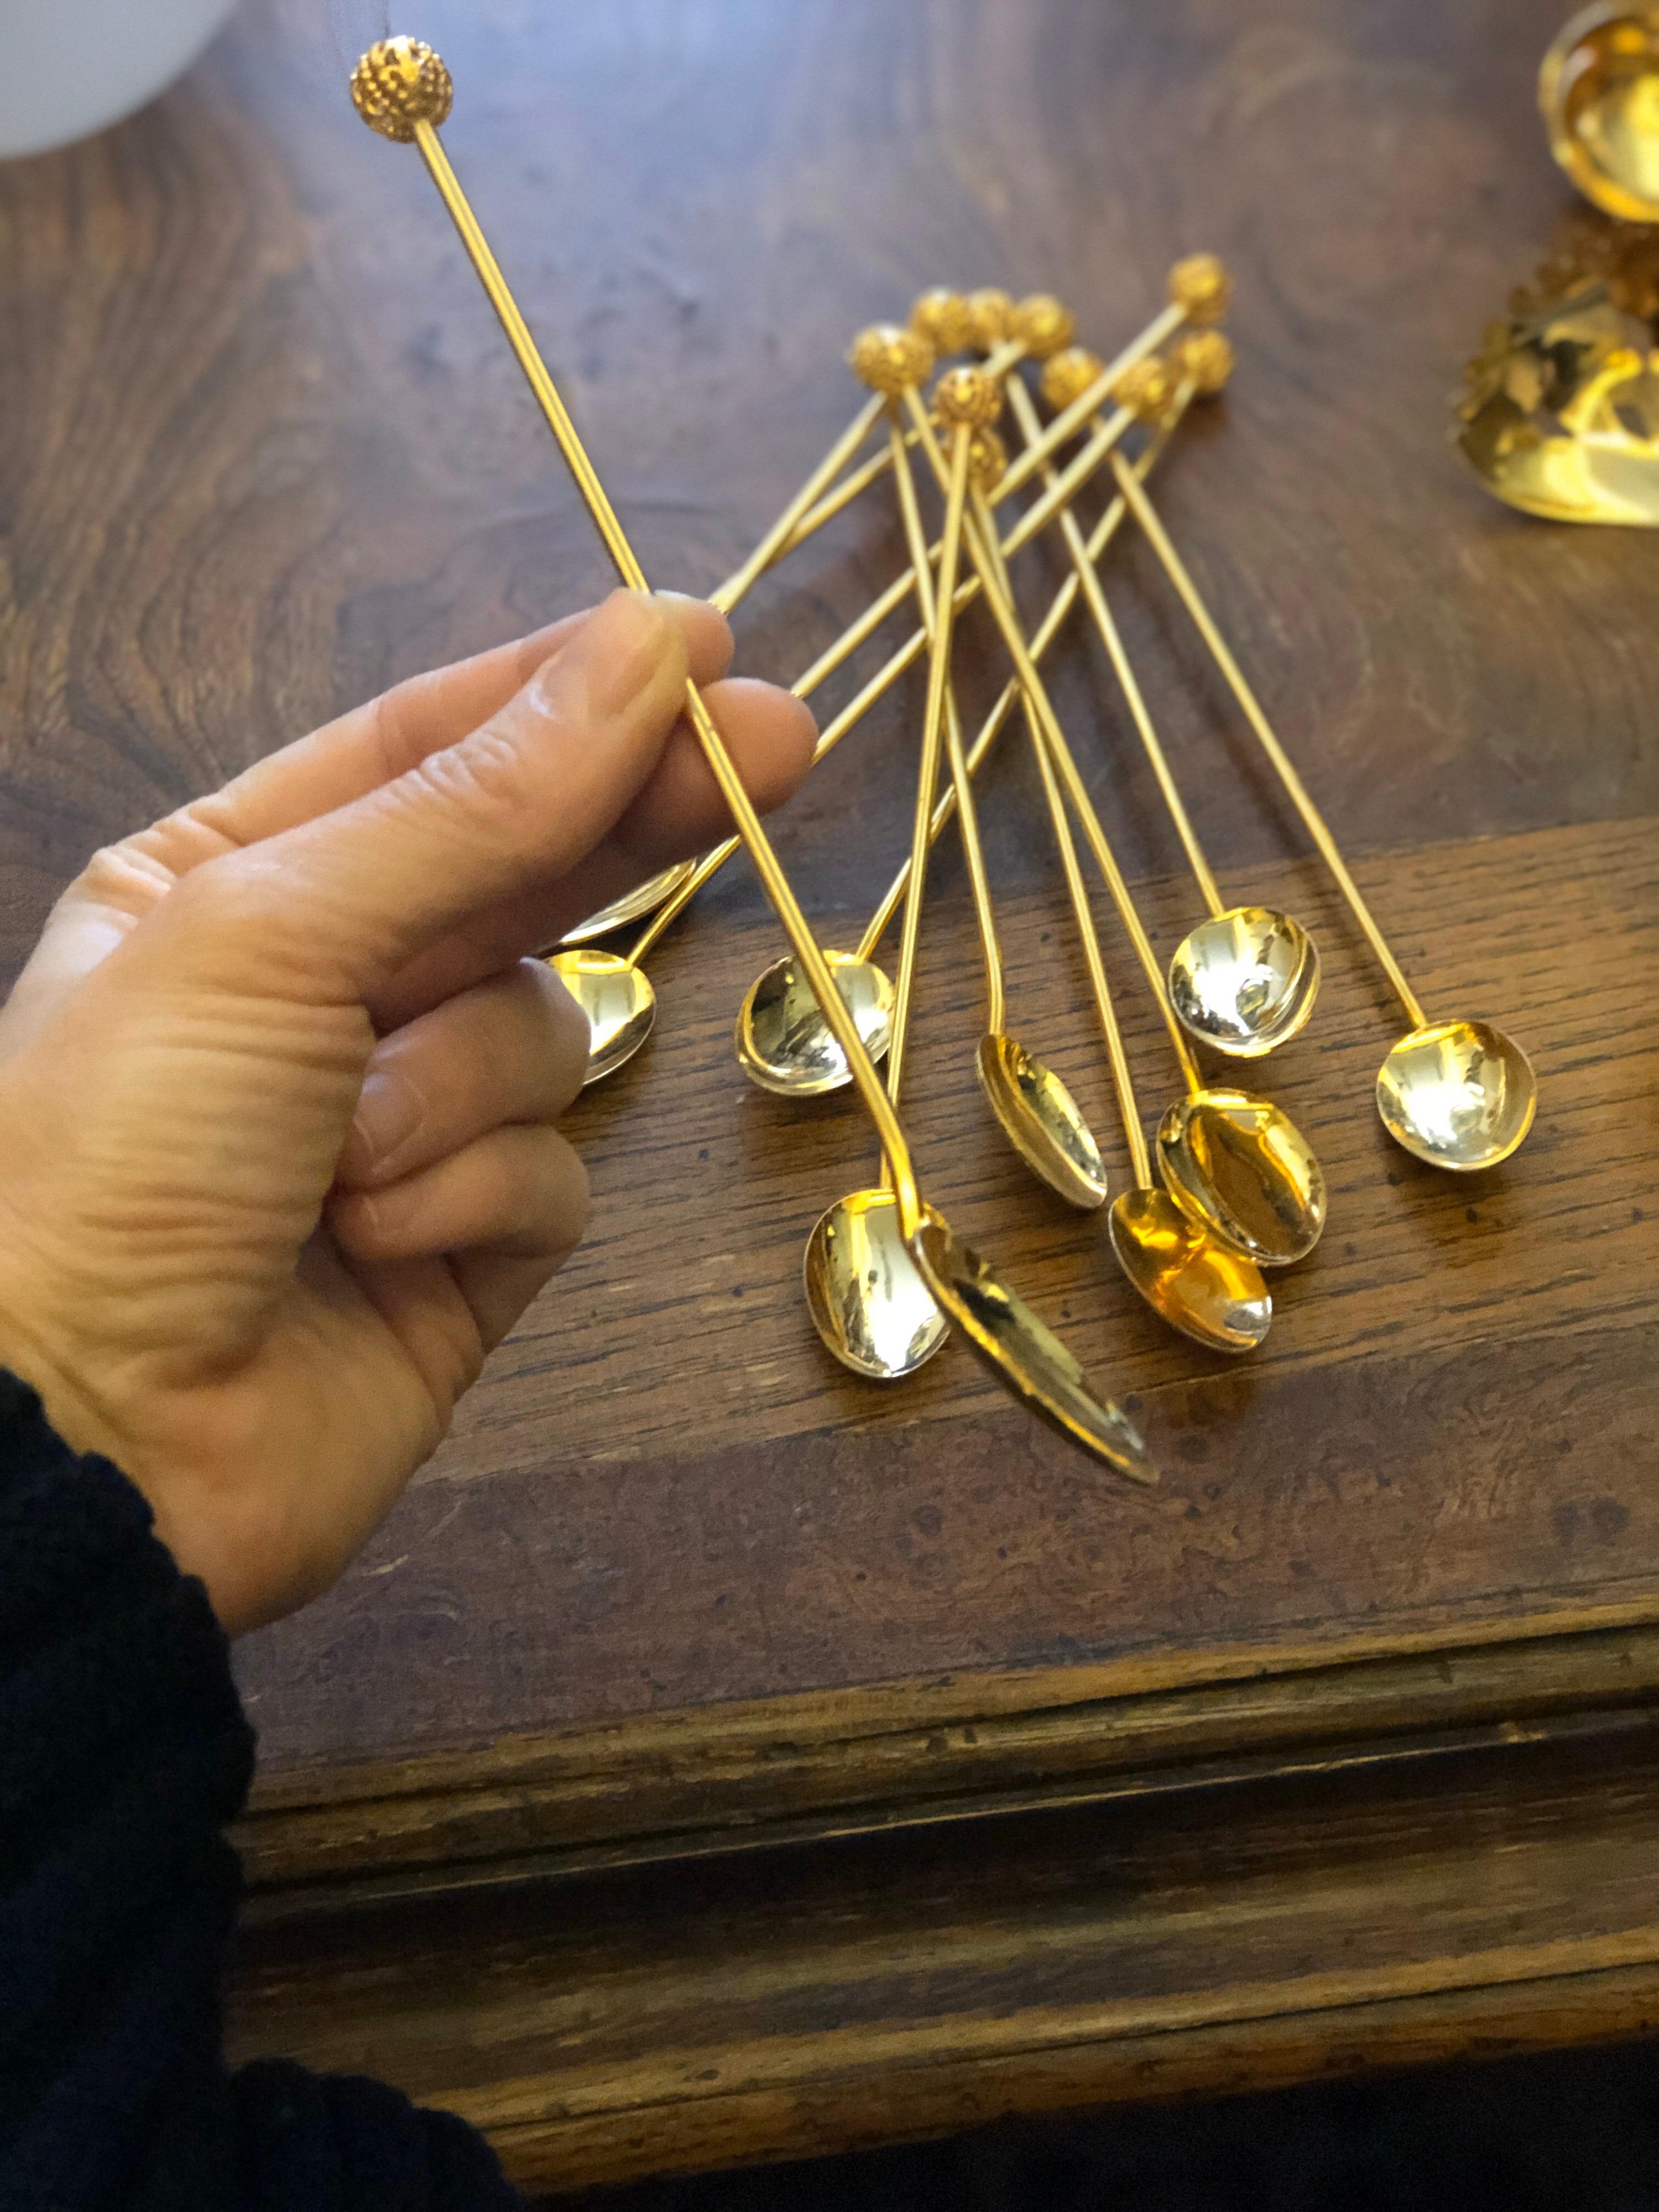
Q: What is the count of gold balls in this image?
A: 11